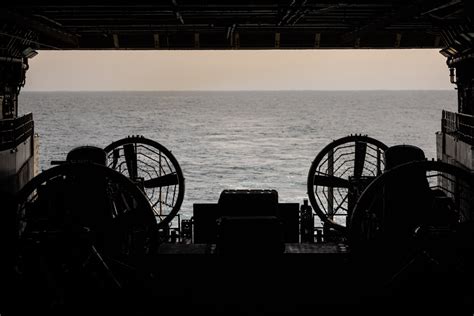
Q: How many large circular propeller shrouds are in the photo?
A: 4